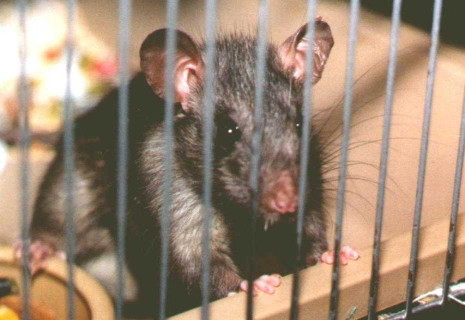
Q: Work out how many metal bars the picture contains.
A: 11